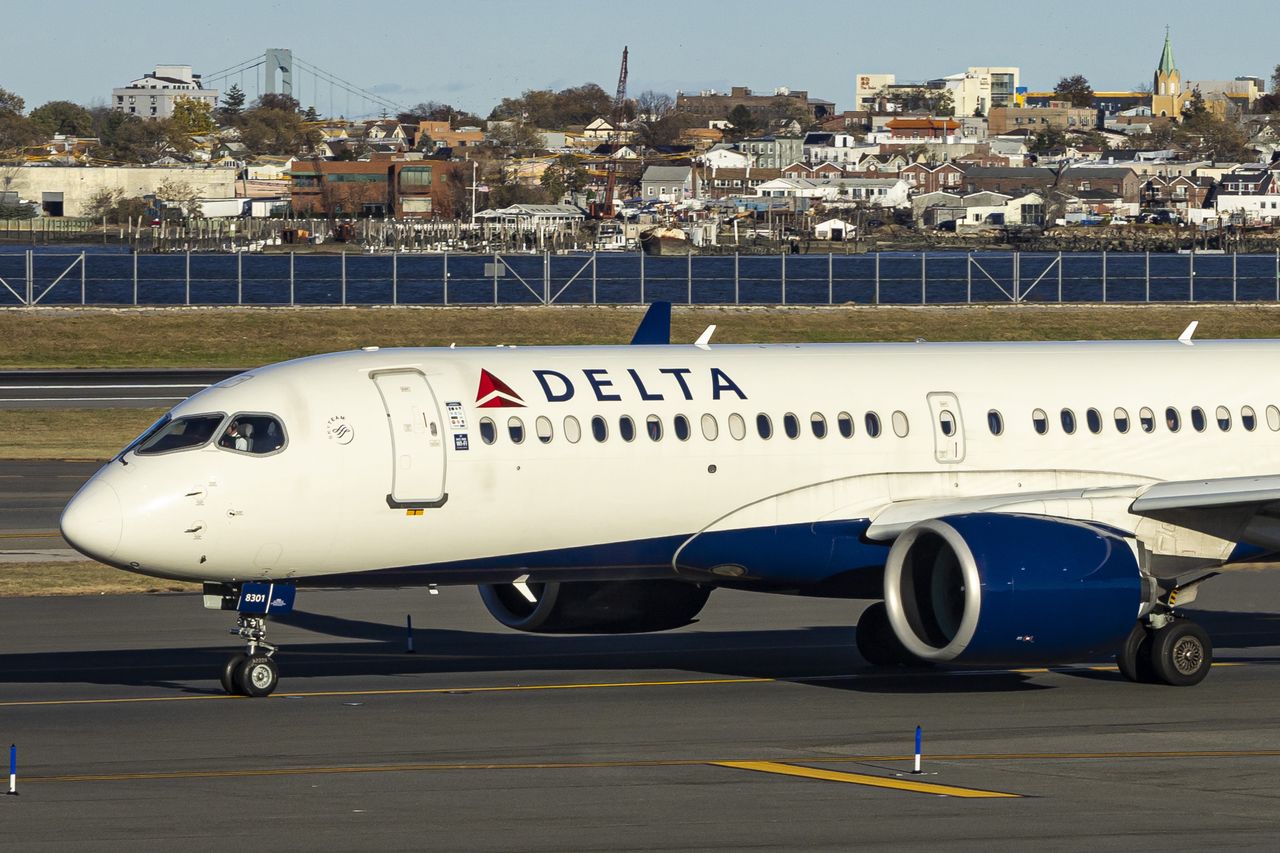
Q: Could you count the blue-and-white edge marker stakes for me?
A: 3